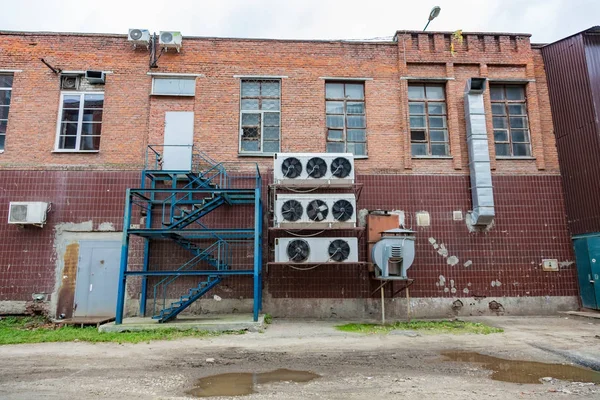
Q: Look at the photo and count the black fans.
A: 8